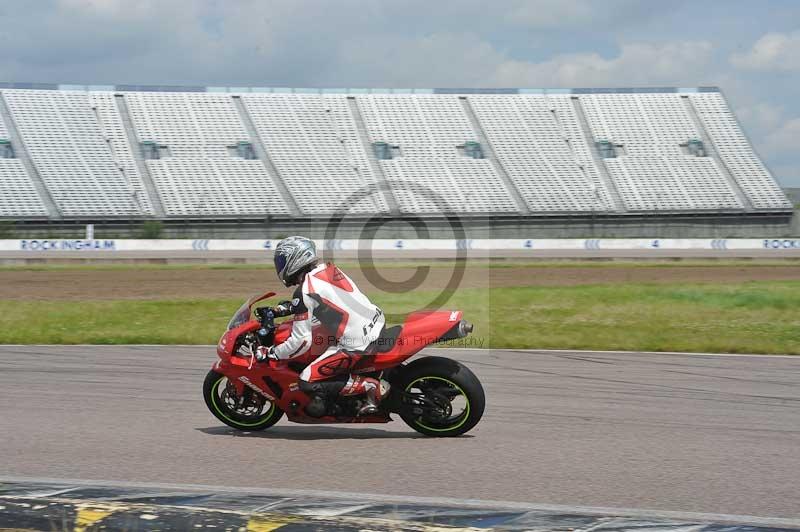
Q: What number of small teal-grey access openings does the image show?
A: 7